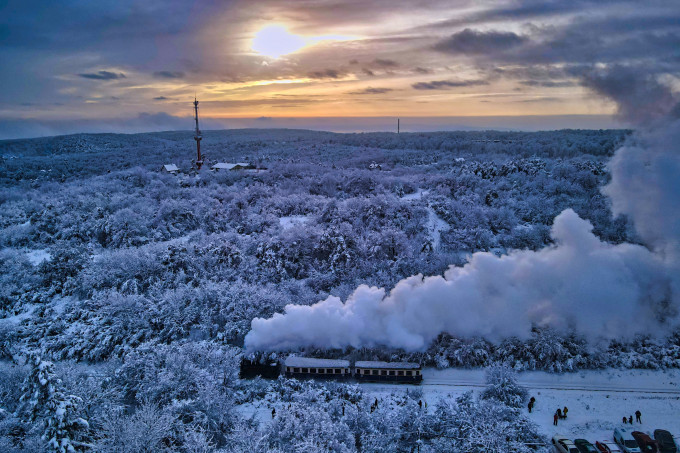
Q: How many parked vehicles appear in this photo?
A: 6